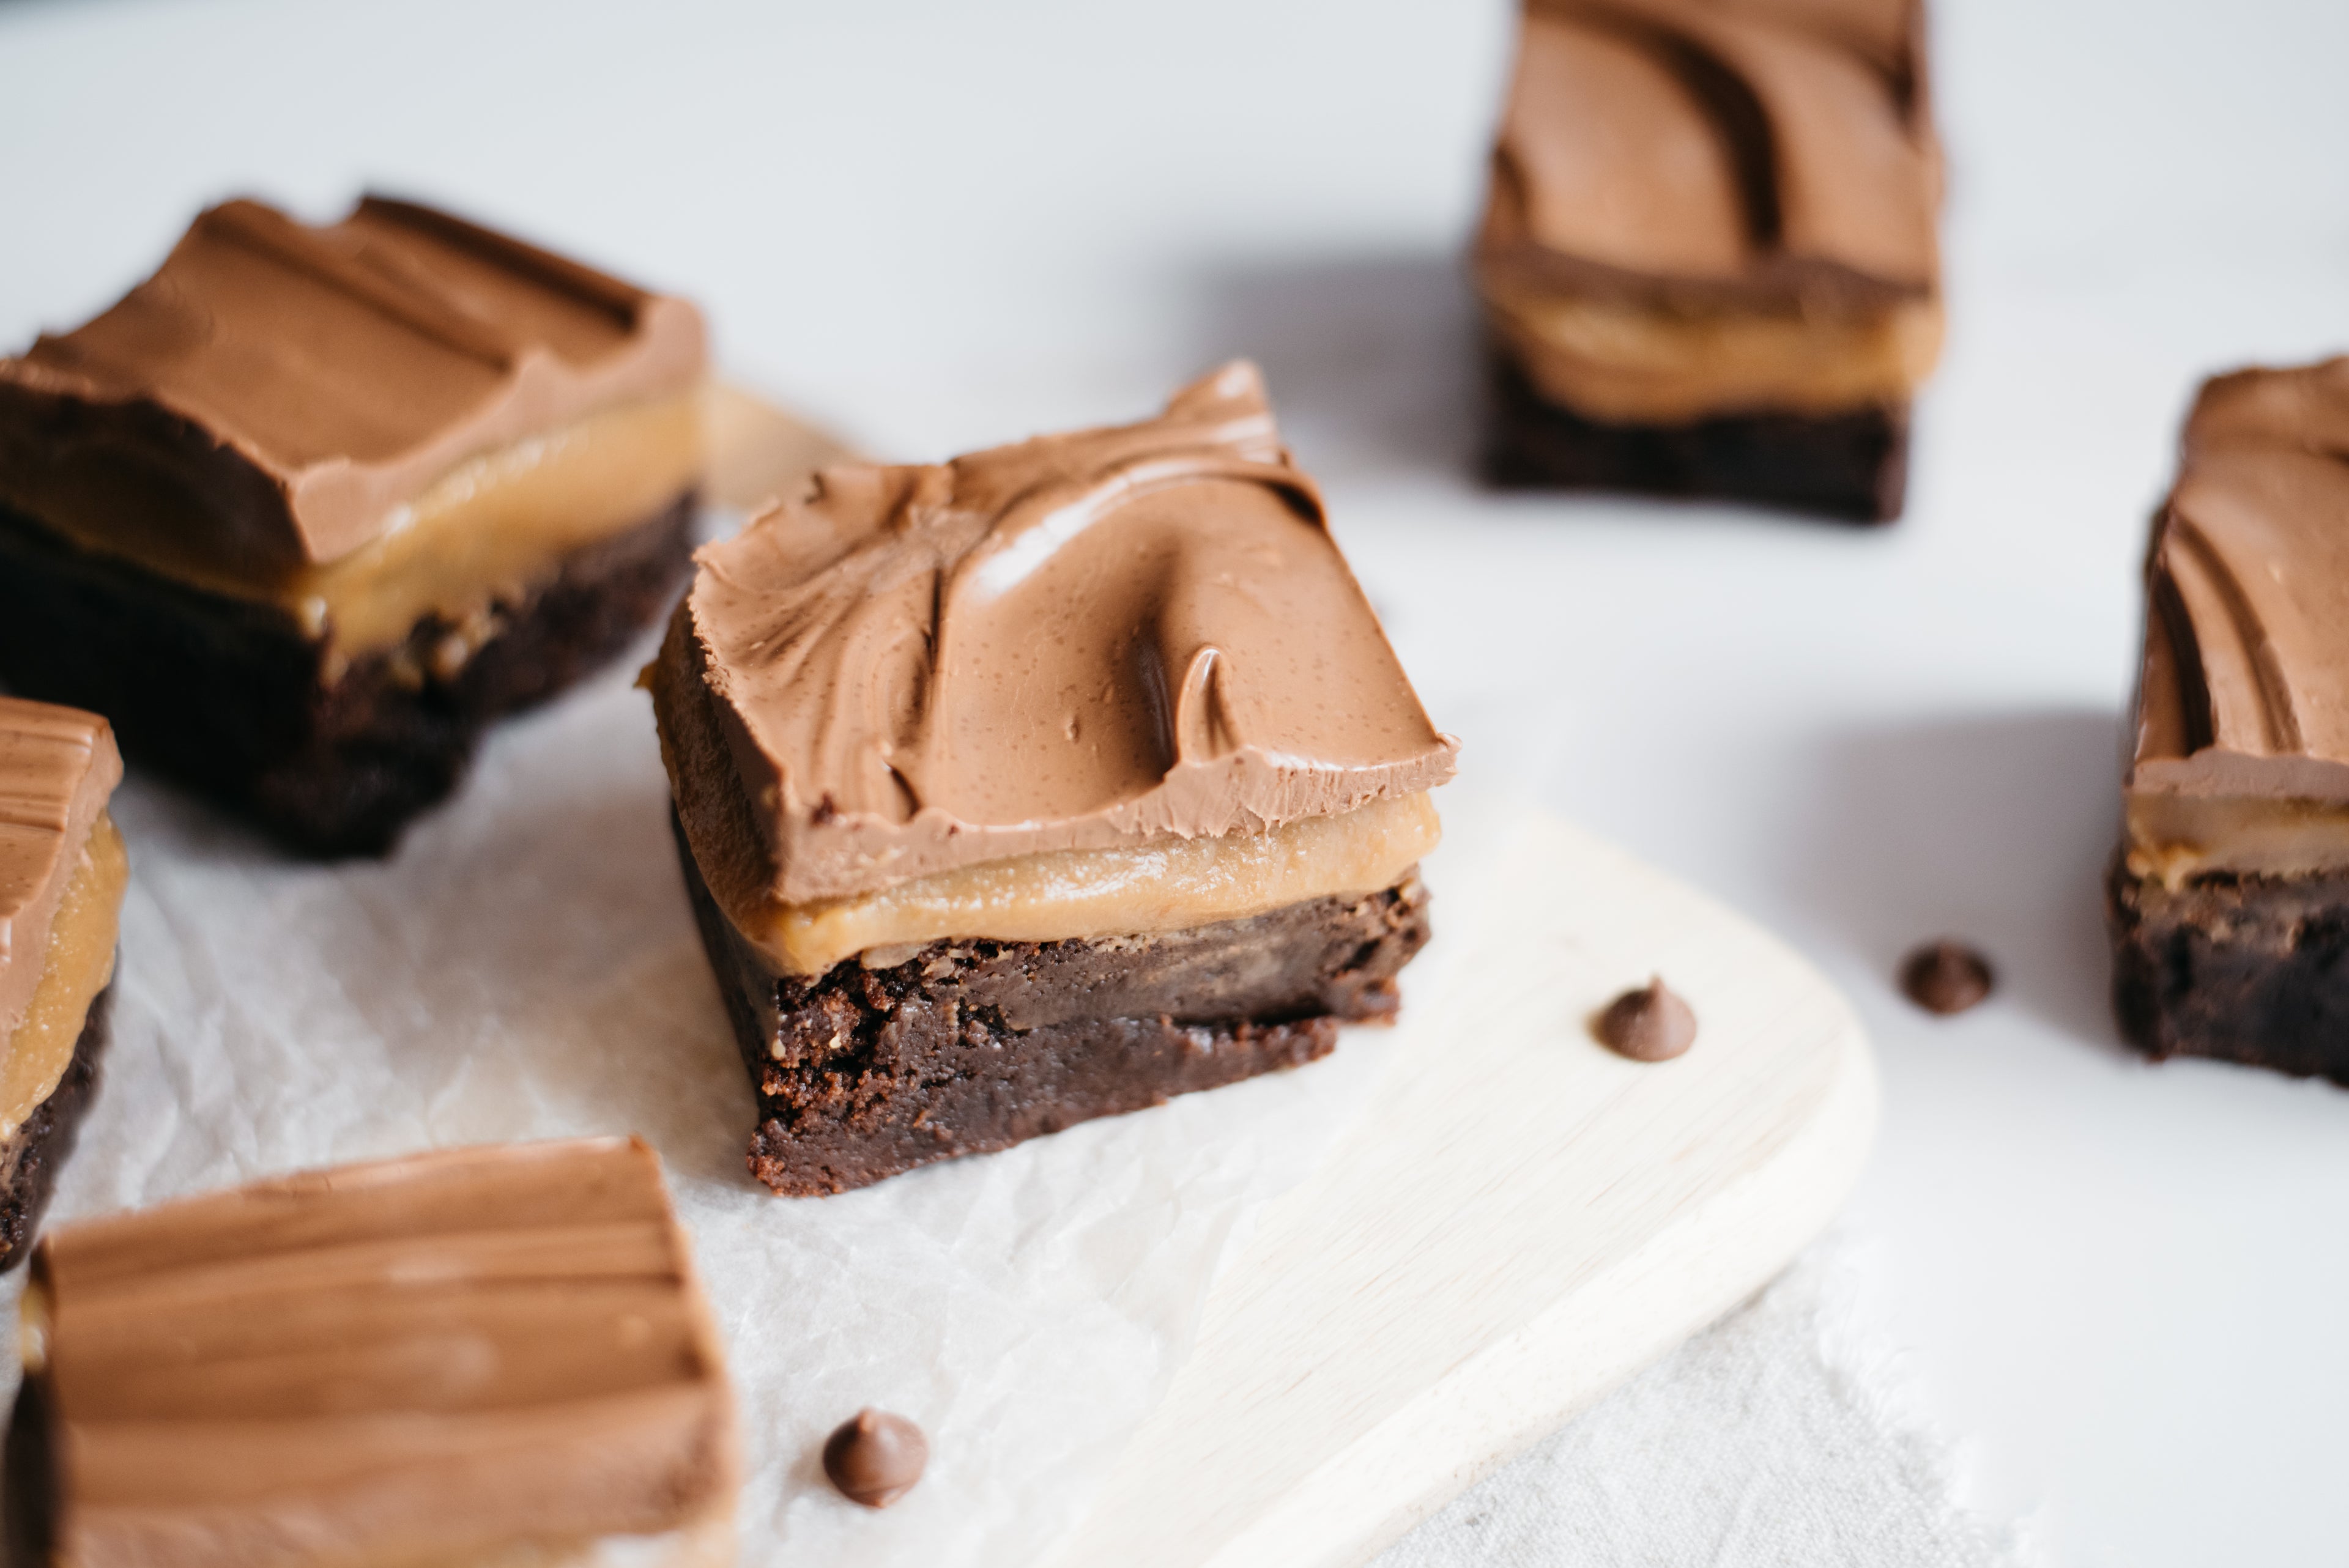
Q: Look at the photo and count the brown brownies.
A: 6